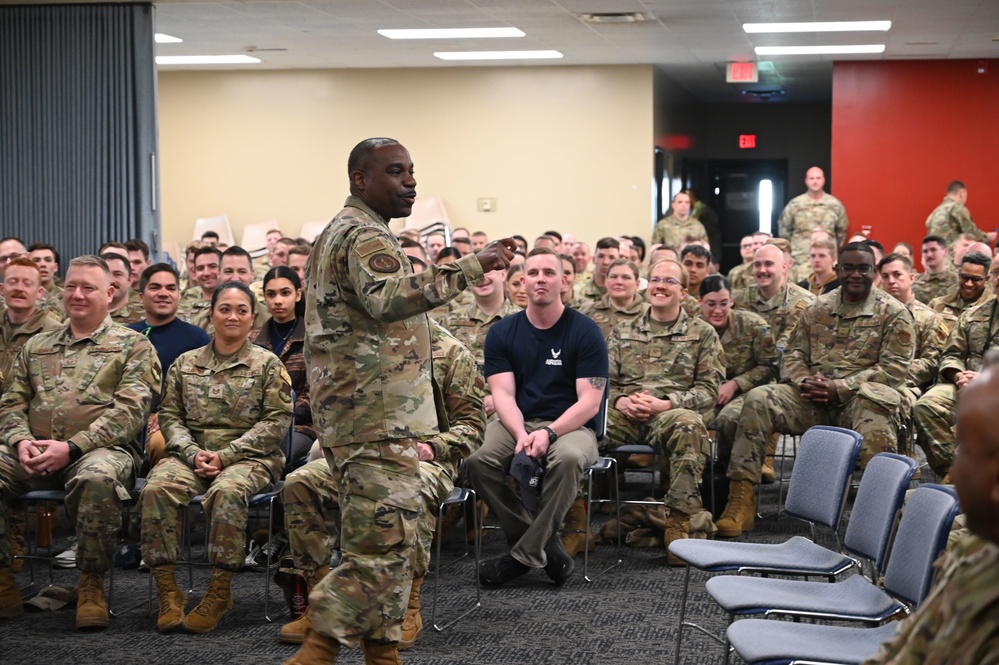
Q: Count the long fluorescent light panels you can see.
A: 6